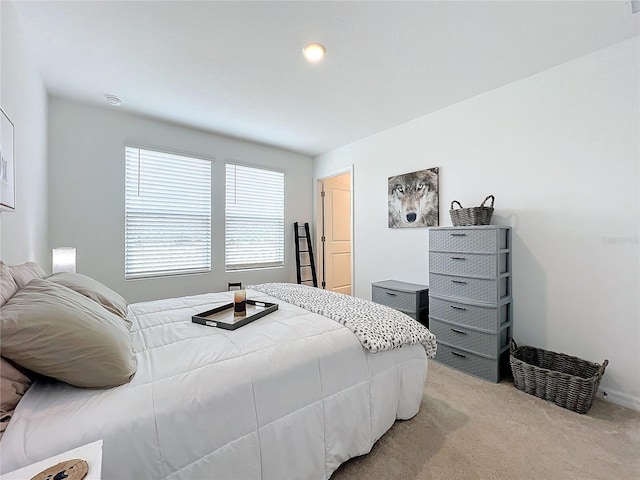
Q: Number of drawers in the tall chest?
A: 6